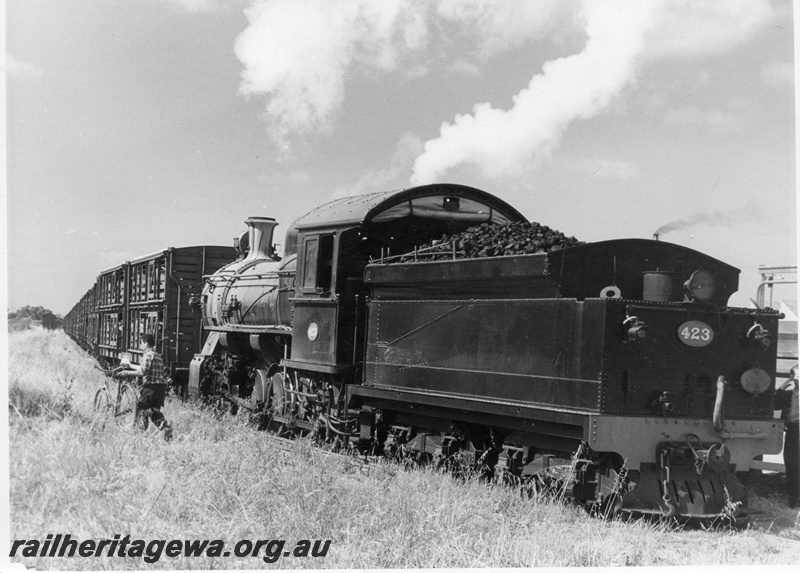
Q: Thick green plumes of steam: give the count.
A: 0